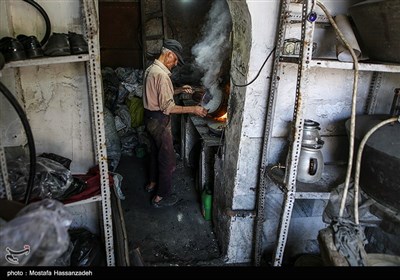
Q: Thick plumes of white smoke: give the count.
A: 1